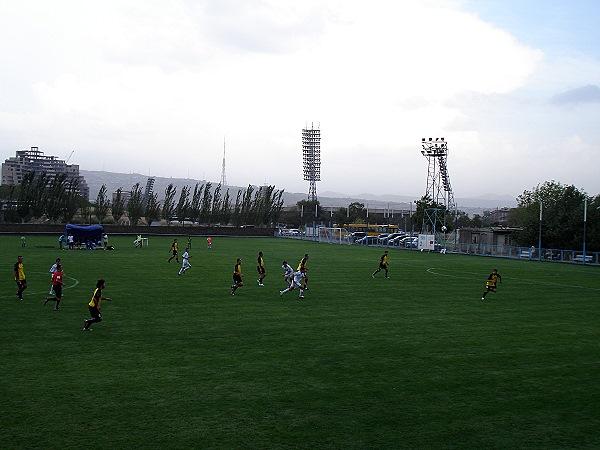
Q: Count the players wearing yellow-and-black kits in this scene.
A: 8